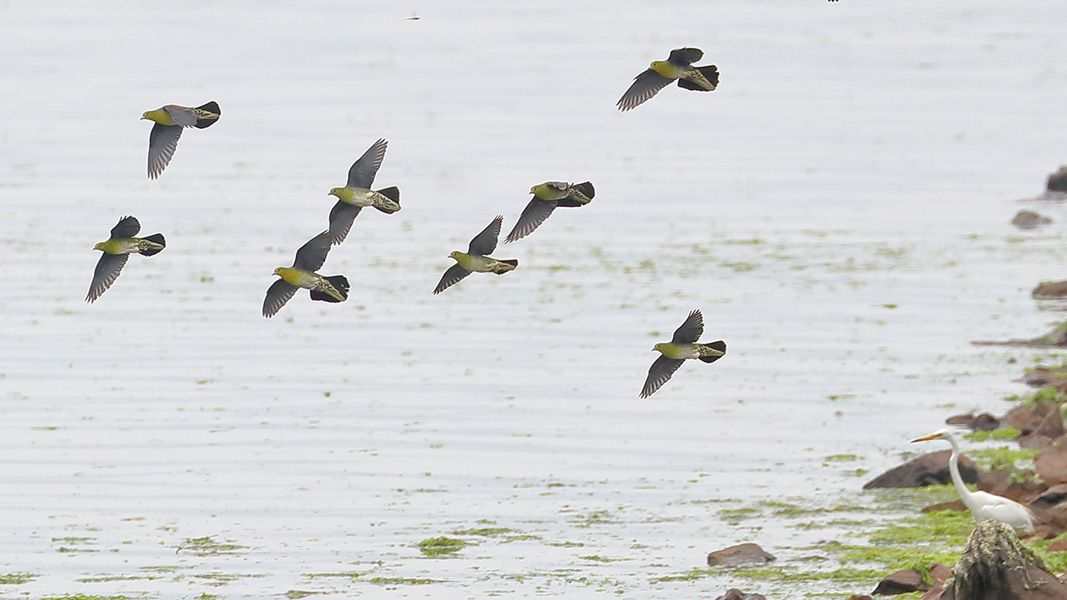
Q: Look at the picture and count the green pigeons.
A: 8